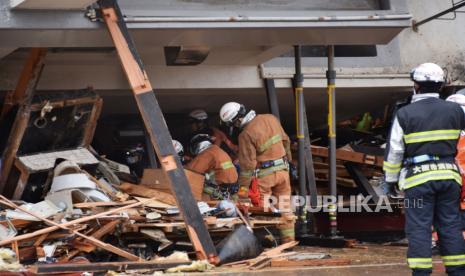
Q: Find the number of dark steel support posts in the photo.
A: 2